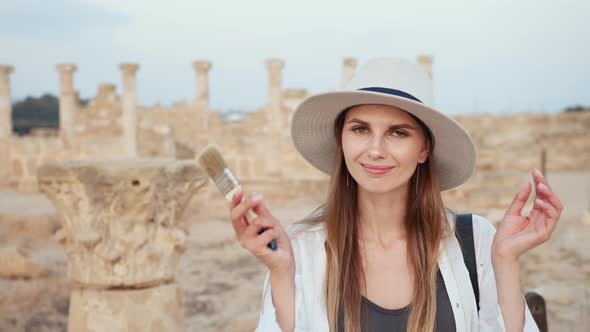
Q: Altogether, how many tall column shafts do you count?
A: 7